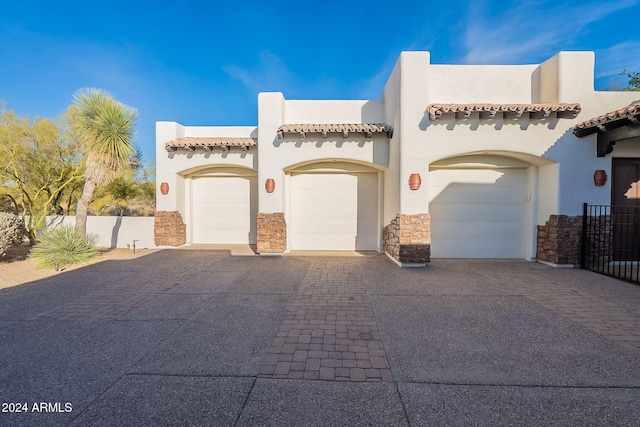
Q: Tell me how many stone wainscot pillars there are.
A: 4